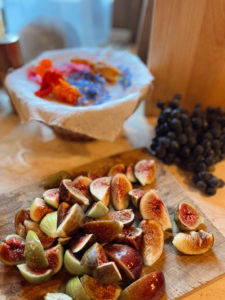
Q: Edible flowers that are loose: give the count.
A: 0